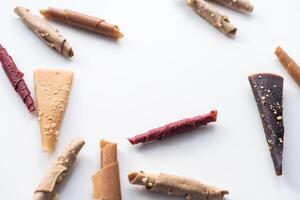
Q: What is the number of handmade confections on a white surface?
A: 12